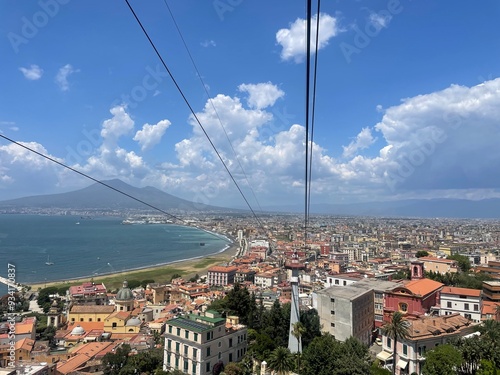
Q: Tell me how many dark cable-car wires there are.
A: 5